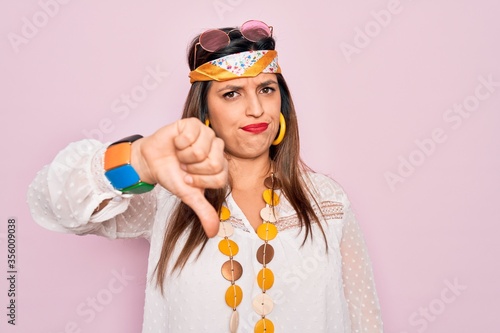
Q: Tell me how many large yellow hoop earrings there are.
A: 2